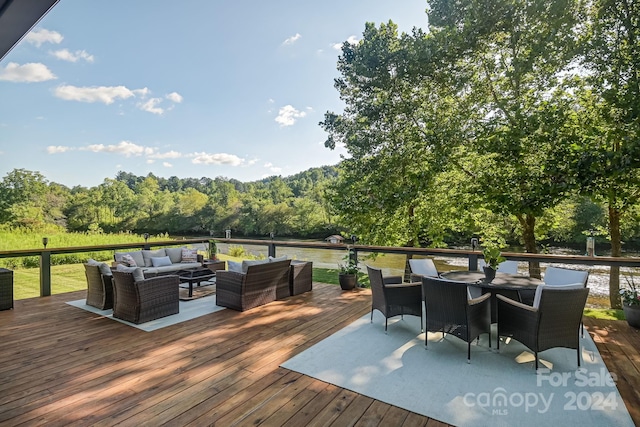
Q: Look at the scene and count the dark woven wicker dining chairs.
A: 6